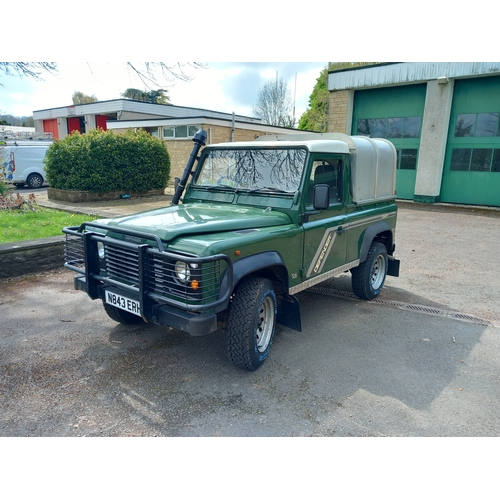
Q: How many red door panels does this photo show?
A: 3